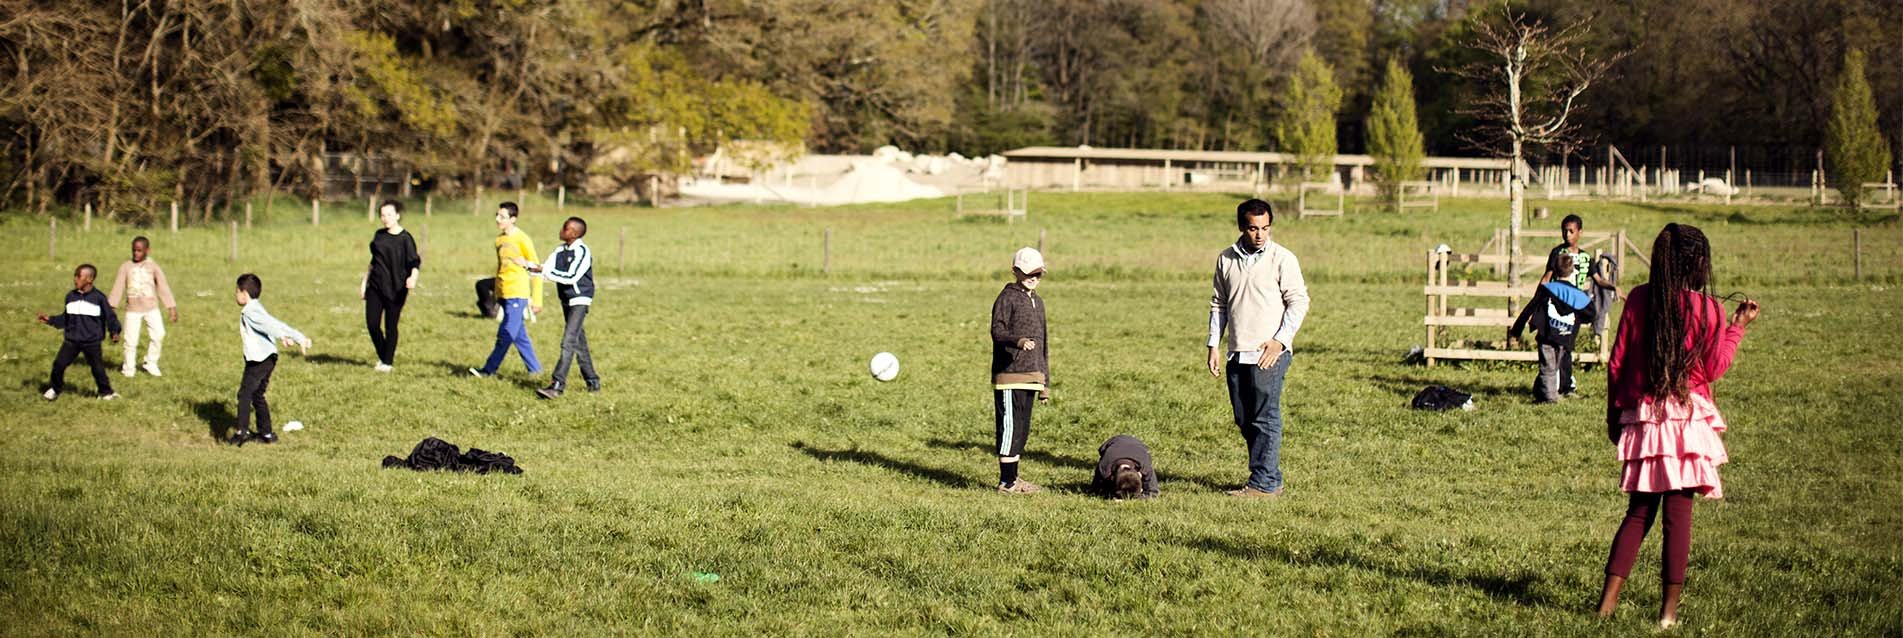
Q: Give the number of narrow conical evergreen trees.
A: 3